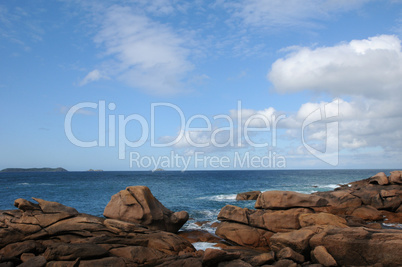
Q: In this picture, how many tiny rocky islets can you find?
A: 2